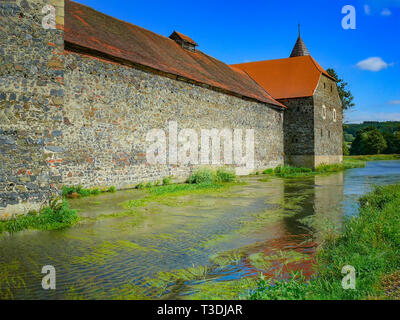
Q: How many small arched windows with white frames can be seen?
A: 2